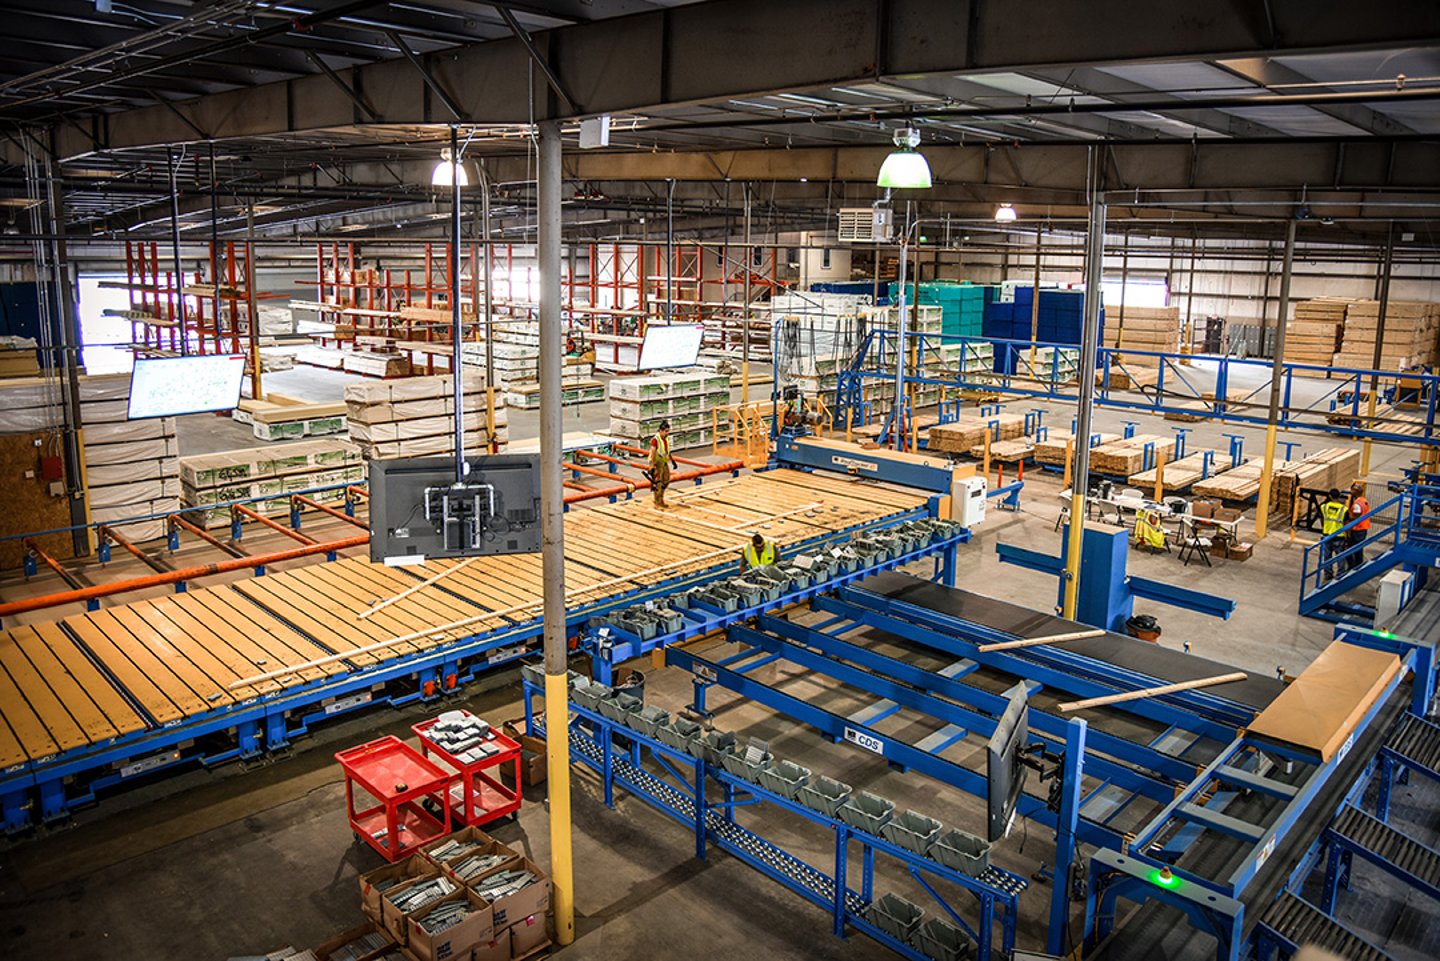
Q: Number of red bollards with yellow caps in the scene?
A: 0